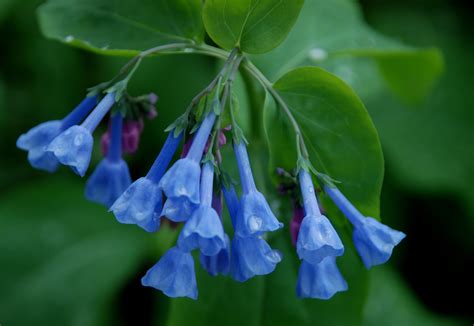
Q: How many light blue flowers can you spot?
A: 14